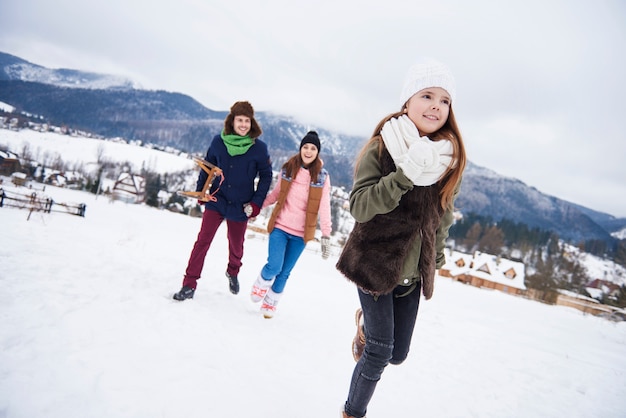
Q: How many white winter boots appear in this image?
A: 2